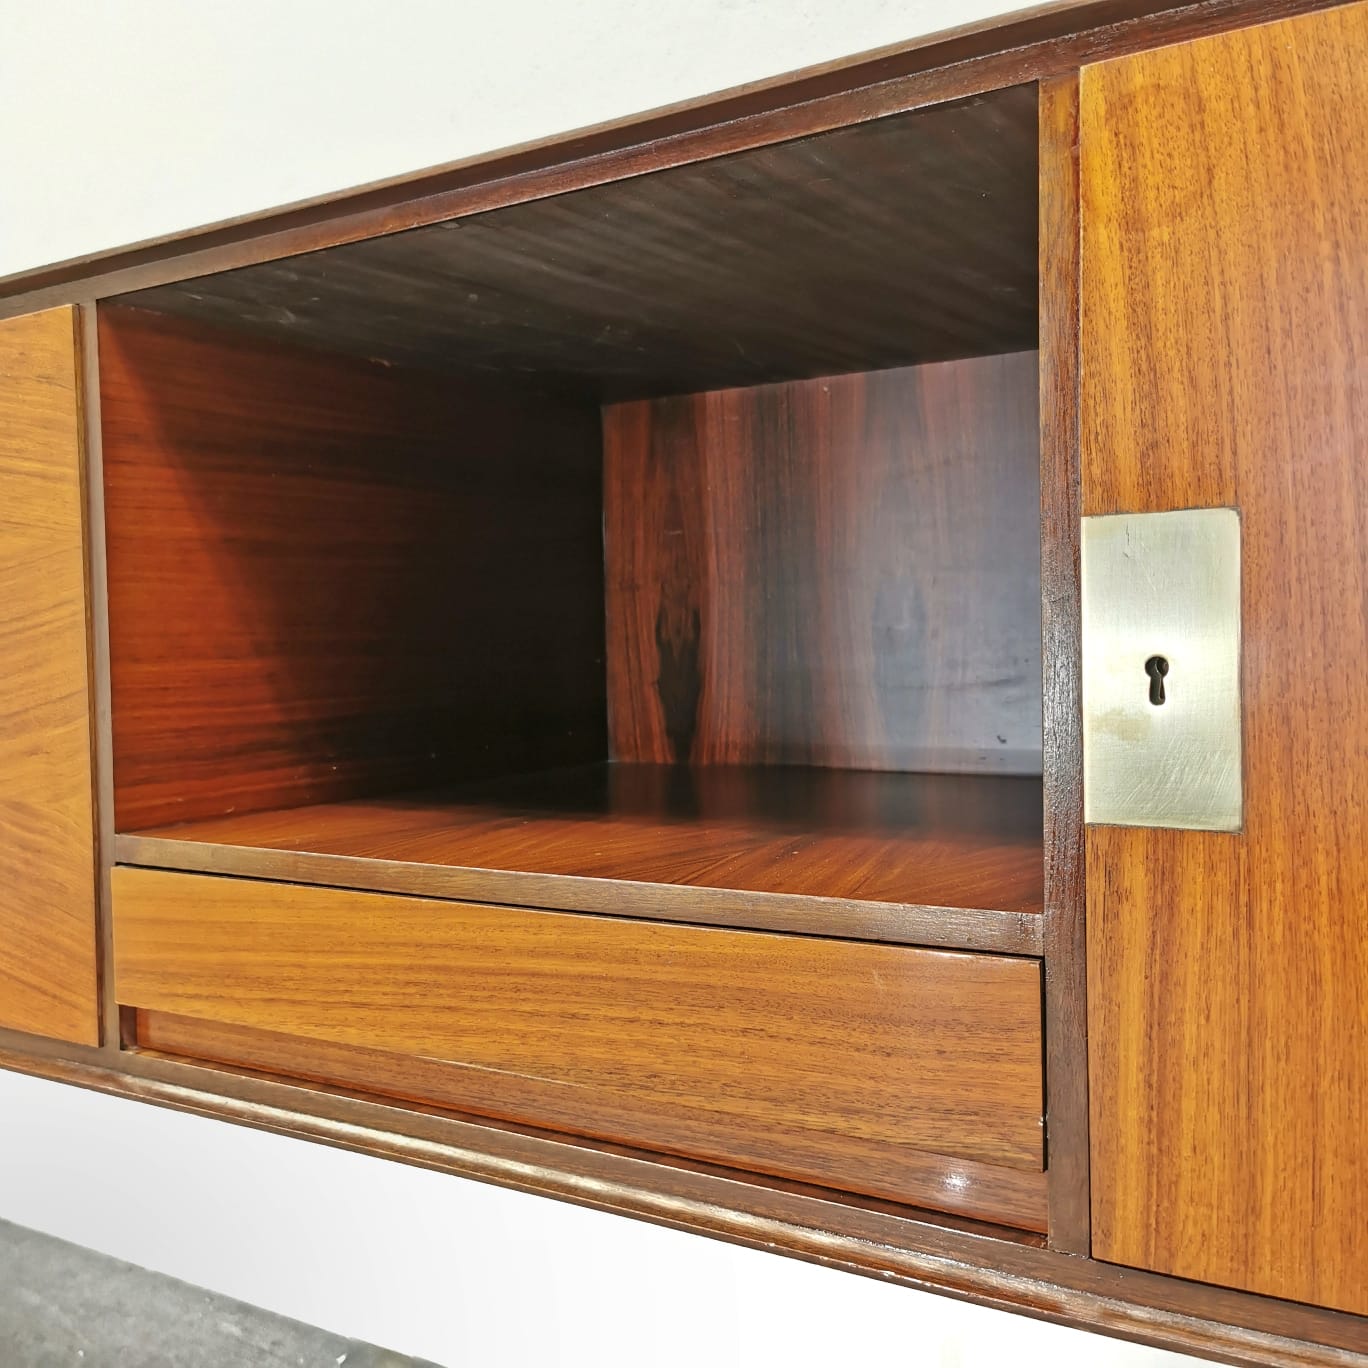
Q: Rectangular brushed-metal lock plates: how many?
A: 1